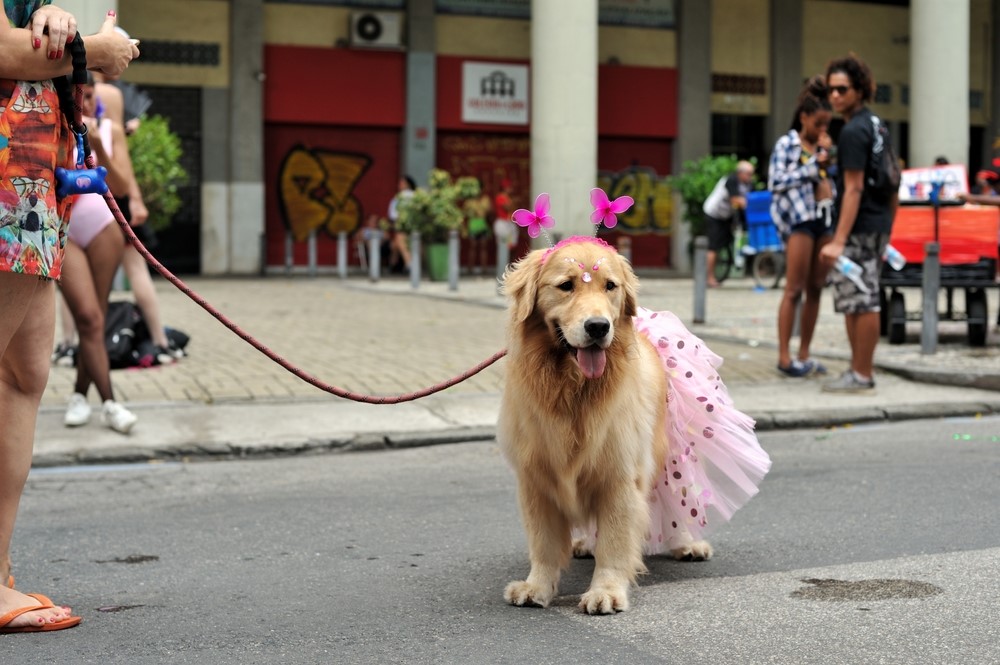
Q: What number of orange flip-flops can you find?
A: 2